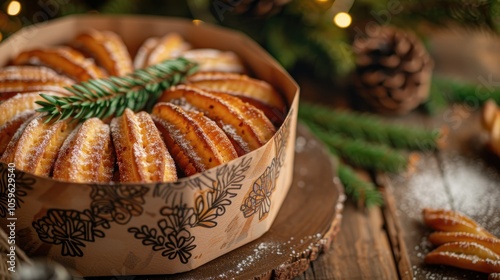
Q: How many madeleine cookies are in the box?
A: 12